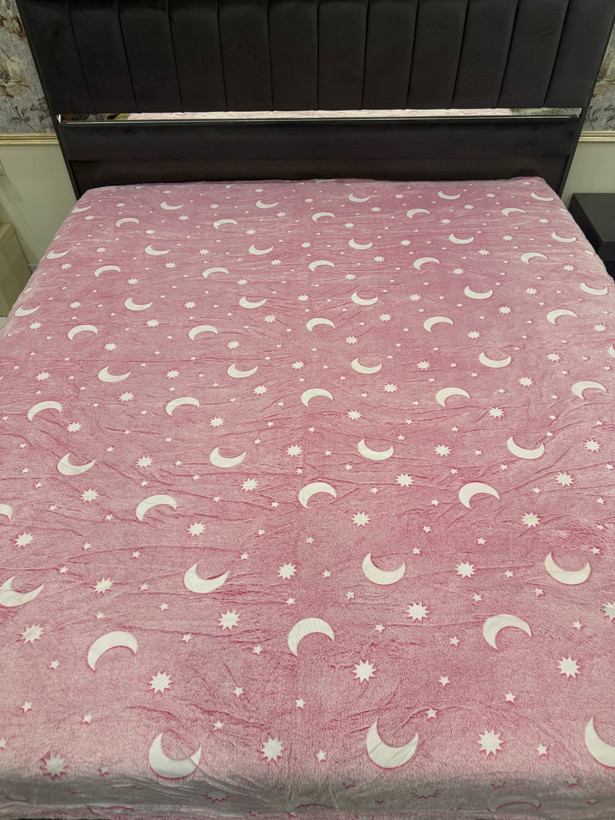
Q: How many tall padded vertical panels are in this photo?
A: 12